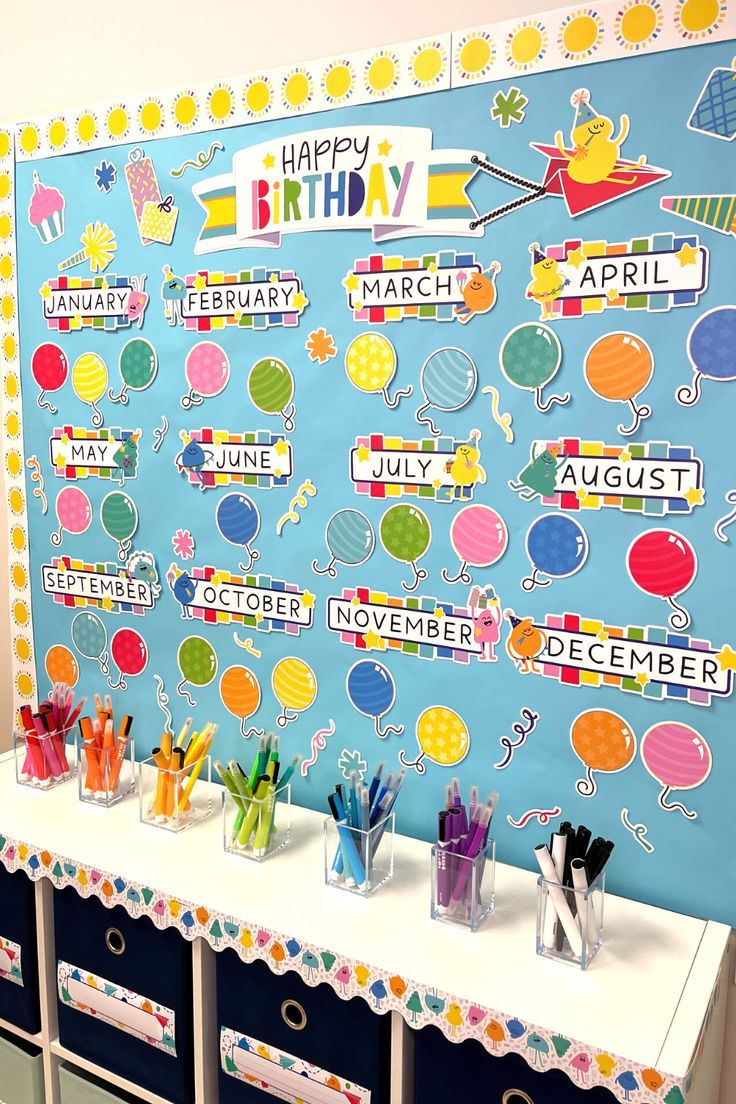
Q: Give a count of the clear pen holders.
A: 7